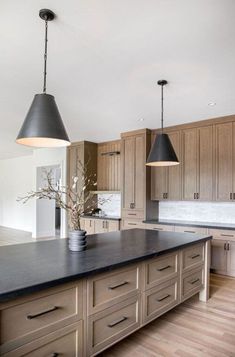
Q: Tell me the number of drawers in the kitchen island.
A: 8